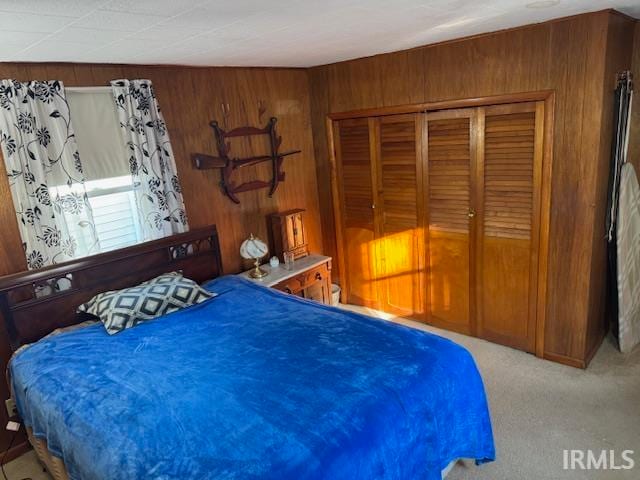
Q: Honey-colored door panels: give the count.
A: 4